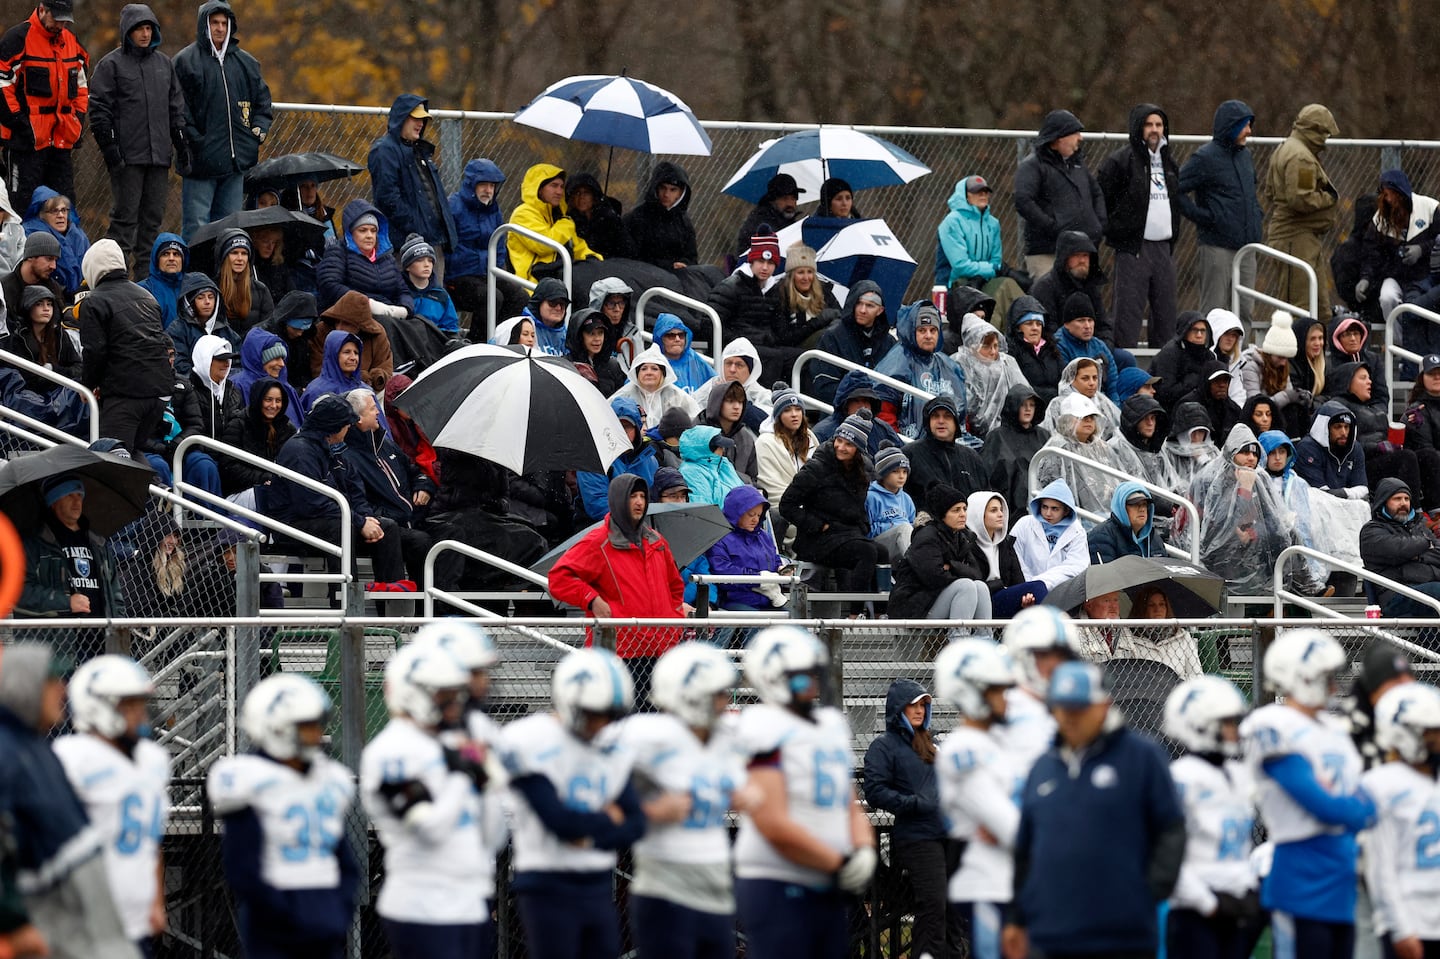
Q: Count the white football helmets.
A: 12